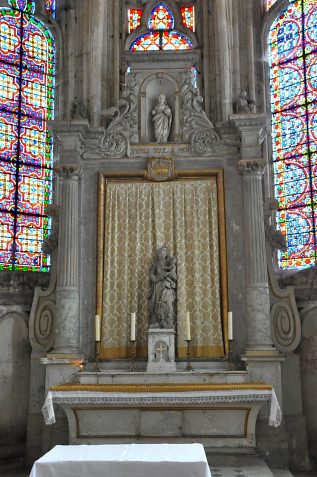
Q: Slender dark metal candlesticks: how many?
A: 4